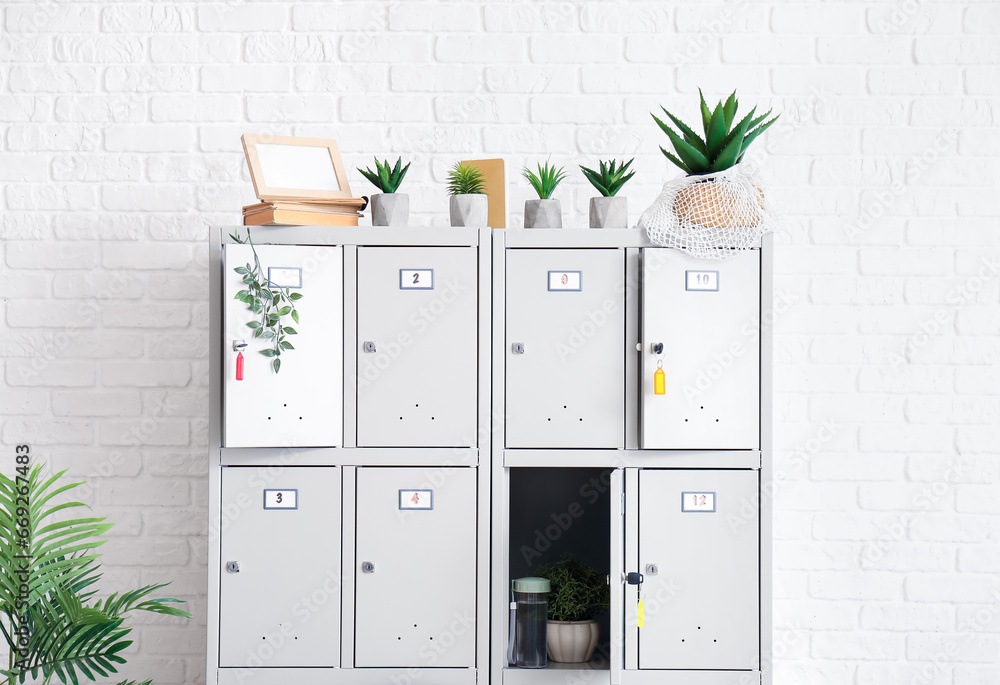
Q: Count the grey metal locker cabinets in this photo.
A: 2